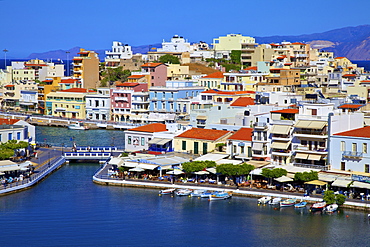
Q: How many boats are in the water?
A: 12